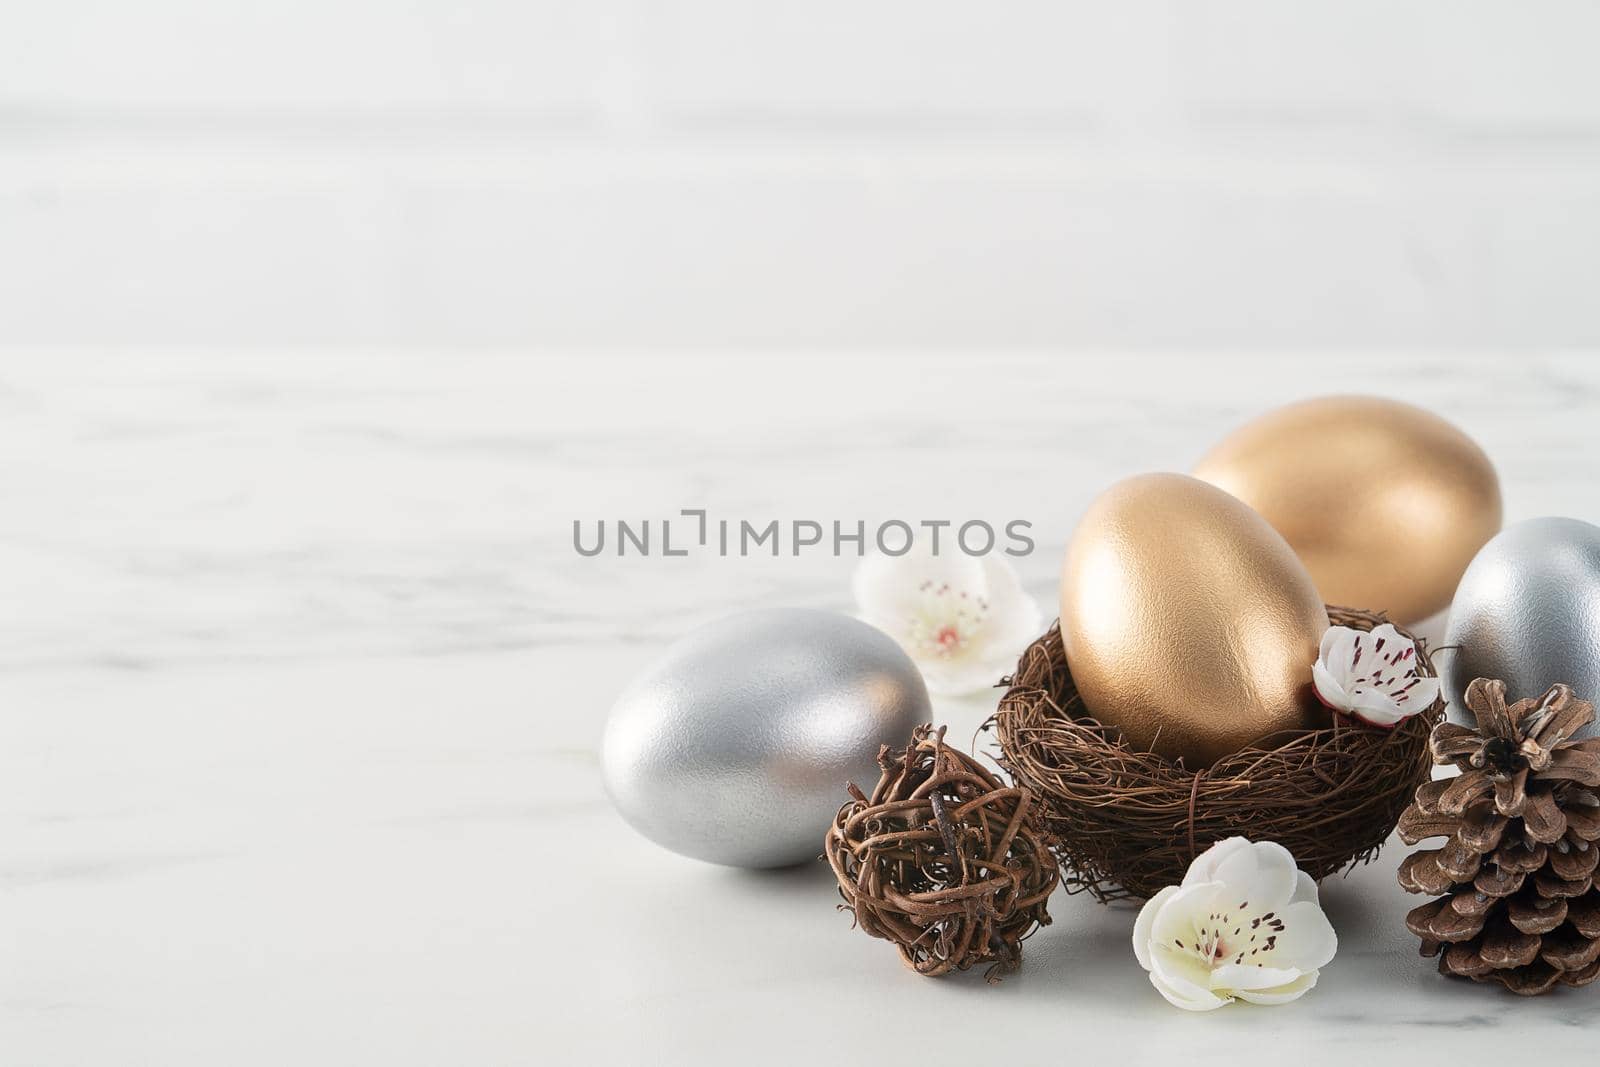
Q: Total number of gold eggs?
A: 2